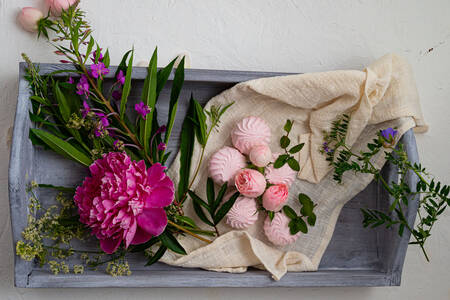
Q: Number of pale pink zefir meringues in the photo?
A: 5